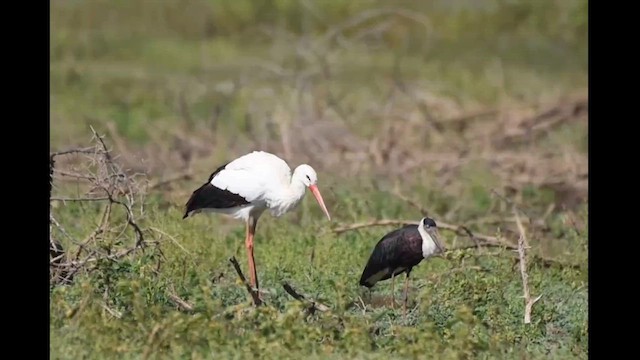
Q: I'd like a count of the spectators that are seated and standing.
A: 0